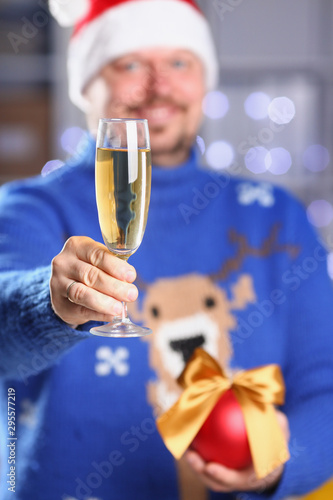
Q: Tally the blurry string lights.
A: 12